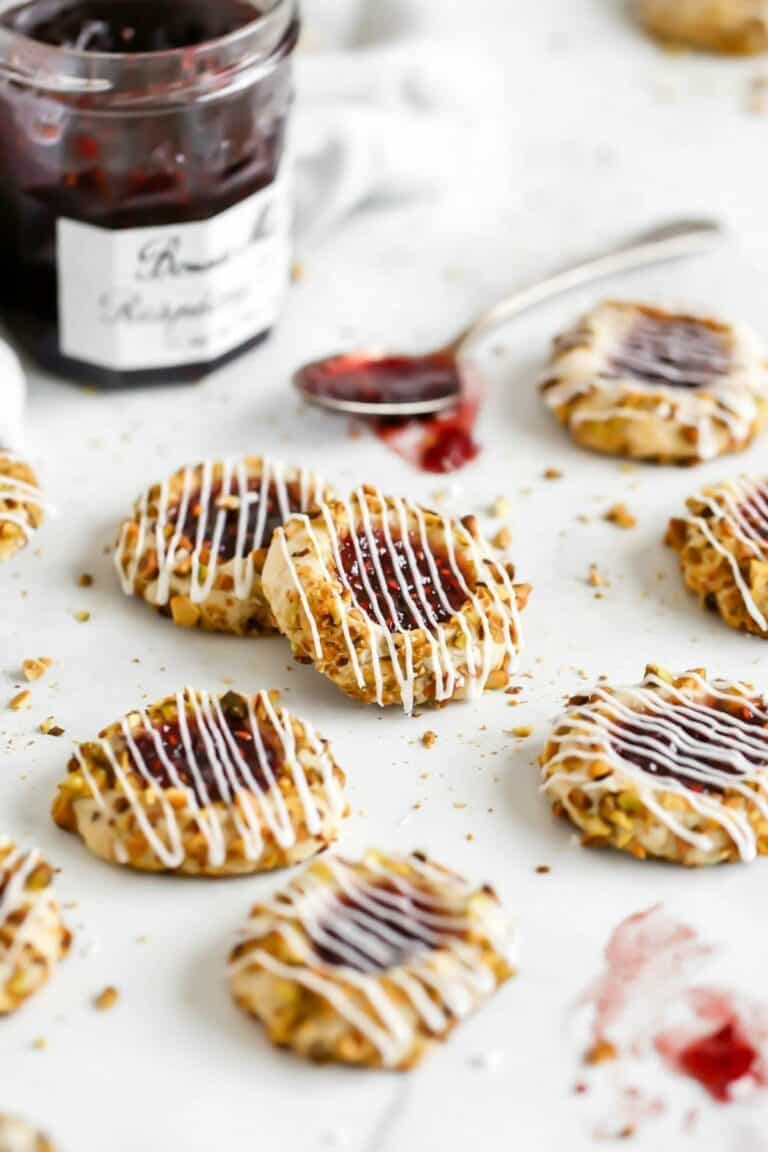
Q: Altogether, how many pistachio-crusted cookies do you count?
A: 11